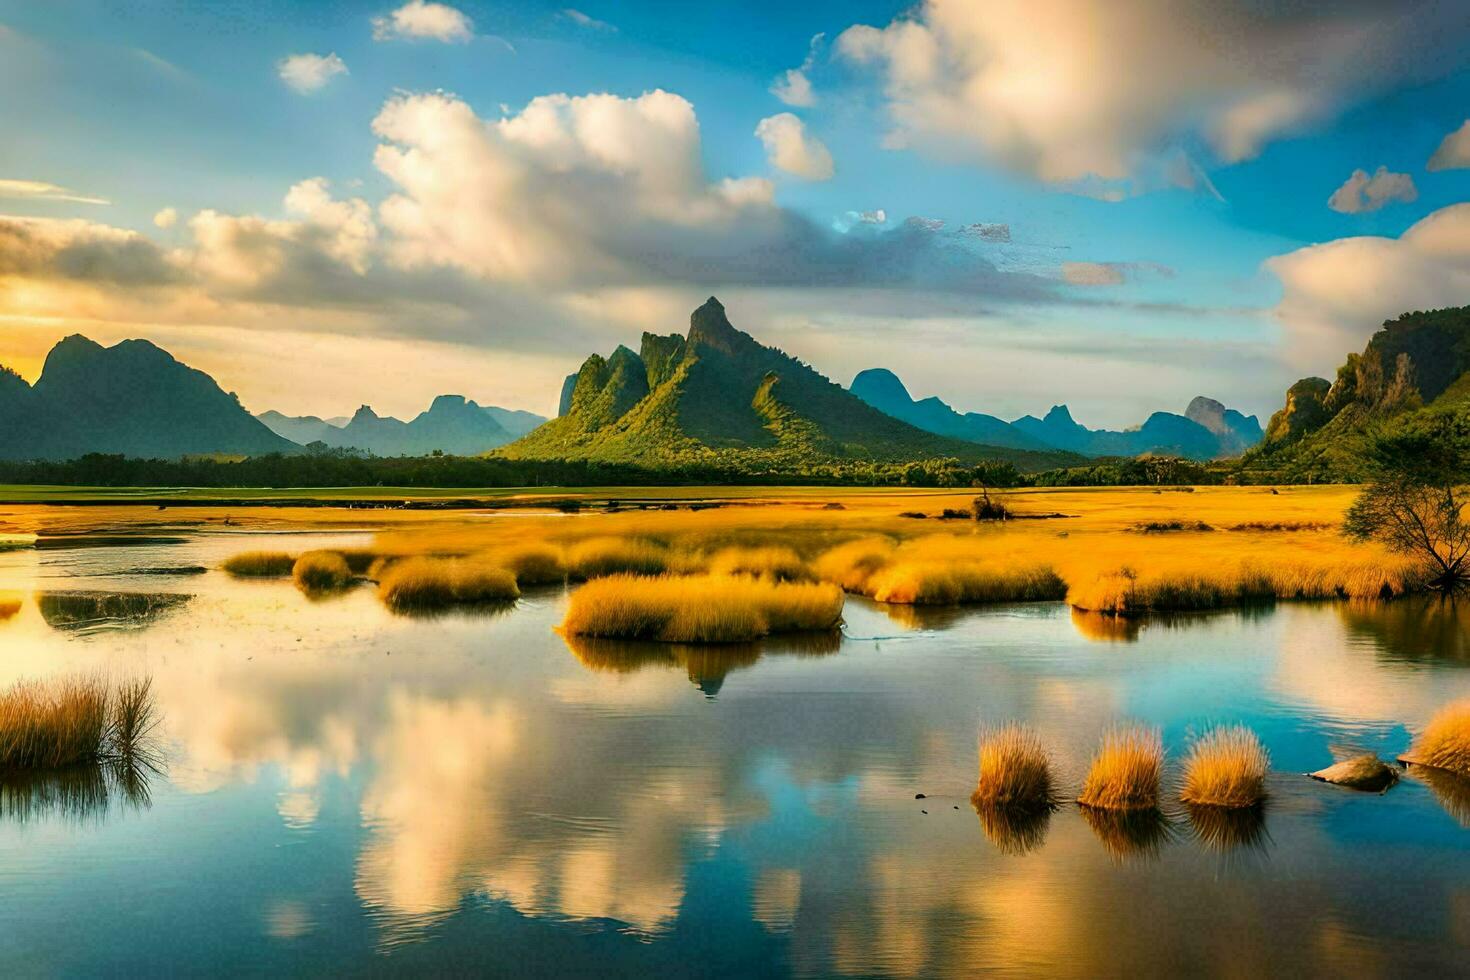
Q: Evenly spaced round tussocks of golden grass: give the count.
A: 3